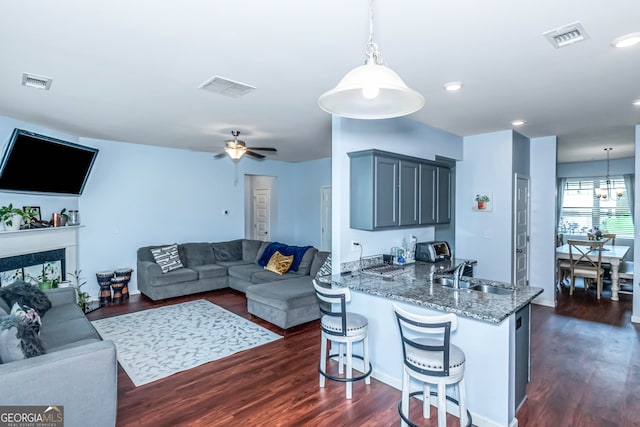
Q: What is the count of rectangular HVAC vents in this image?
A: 3